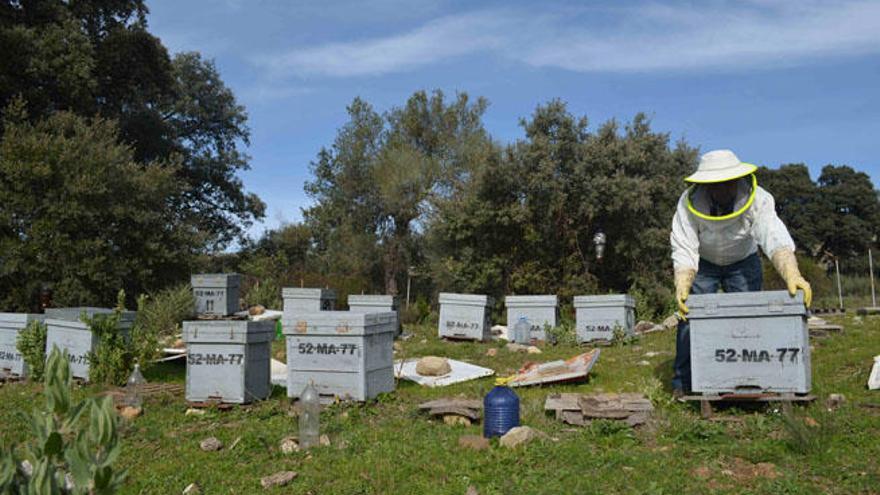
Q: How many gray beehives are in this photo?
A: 11